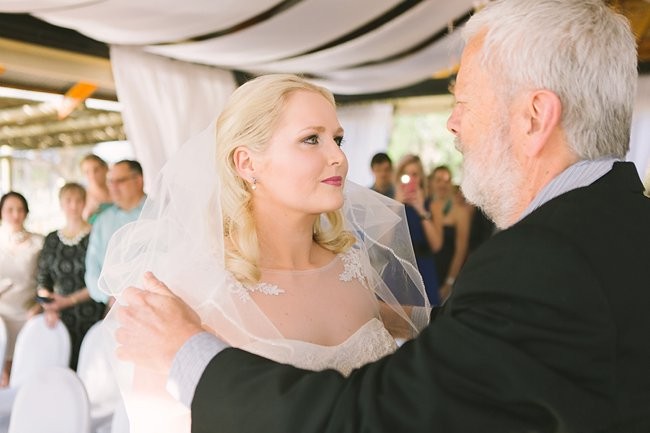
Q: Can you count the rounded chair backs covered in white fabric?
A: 4